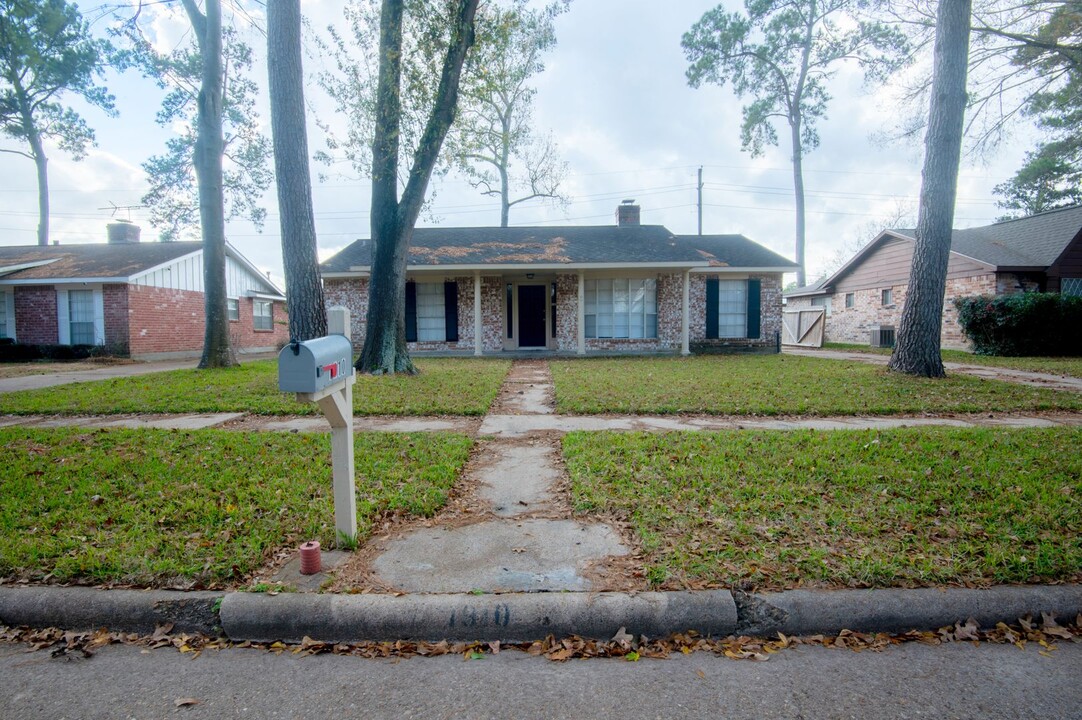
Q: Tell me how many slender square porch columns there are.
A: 3